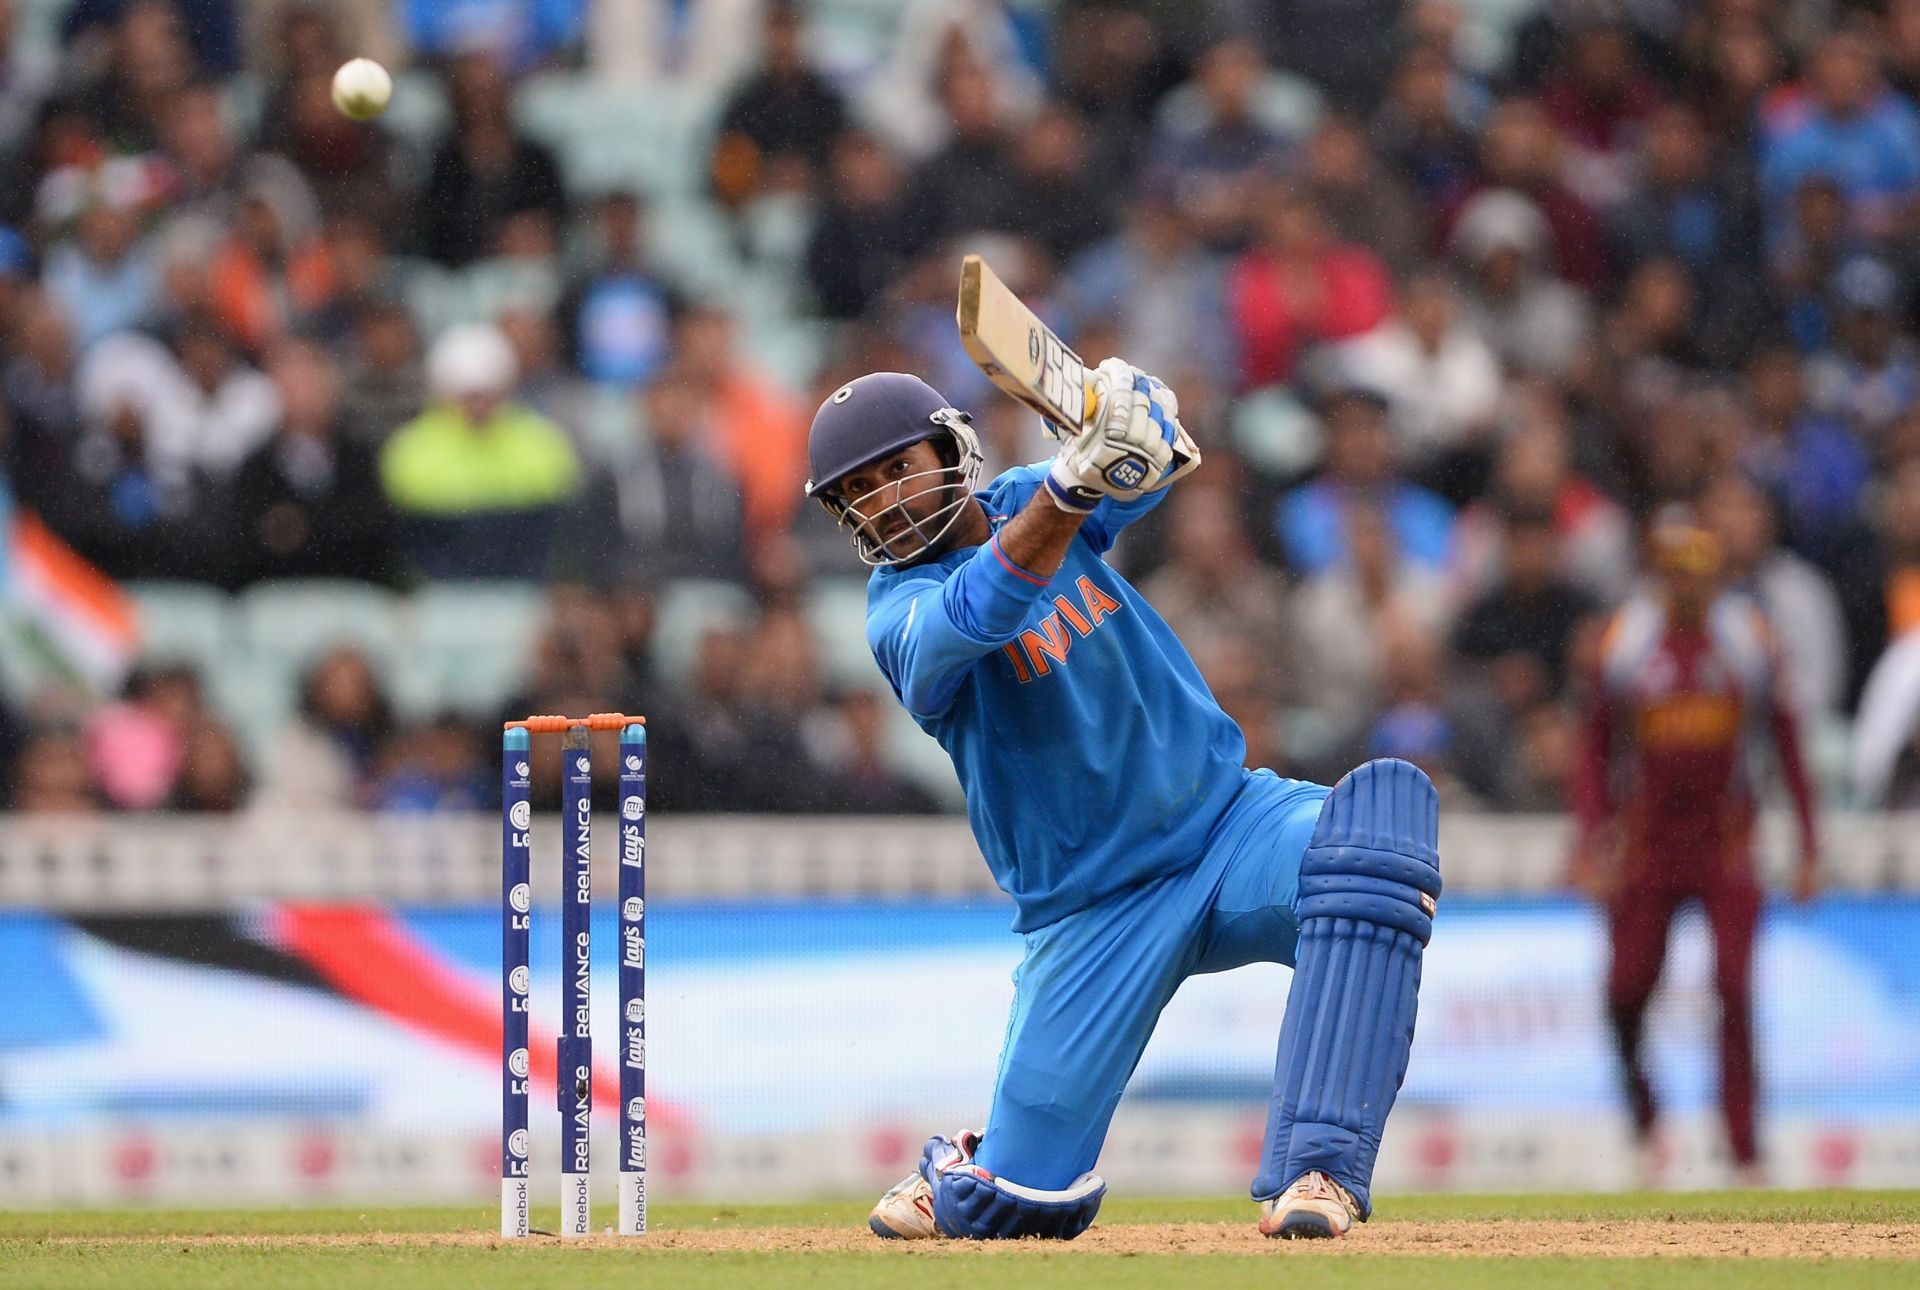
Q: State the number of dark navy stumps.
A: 3